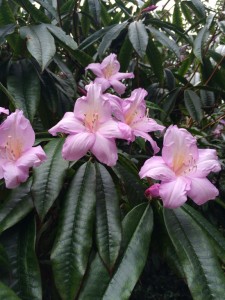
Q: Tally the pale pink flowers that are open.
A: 5